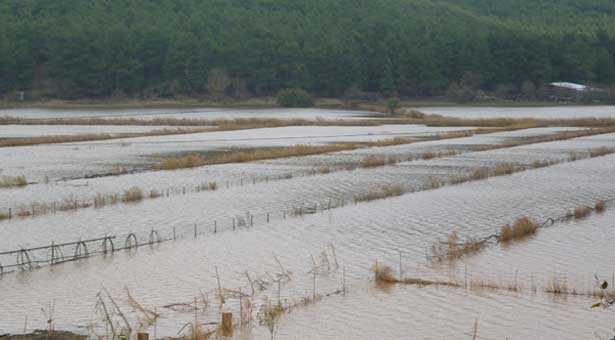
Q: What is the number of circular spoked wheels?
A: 6